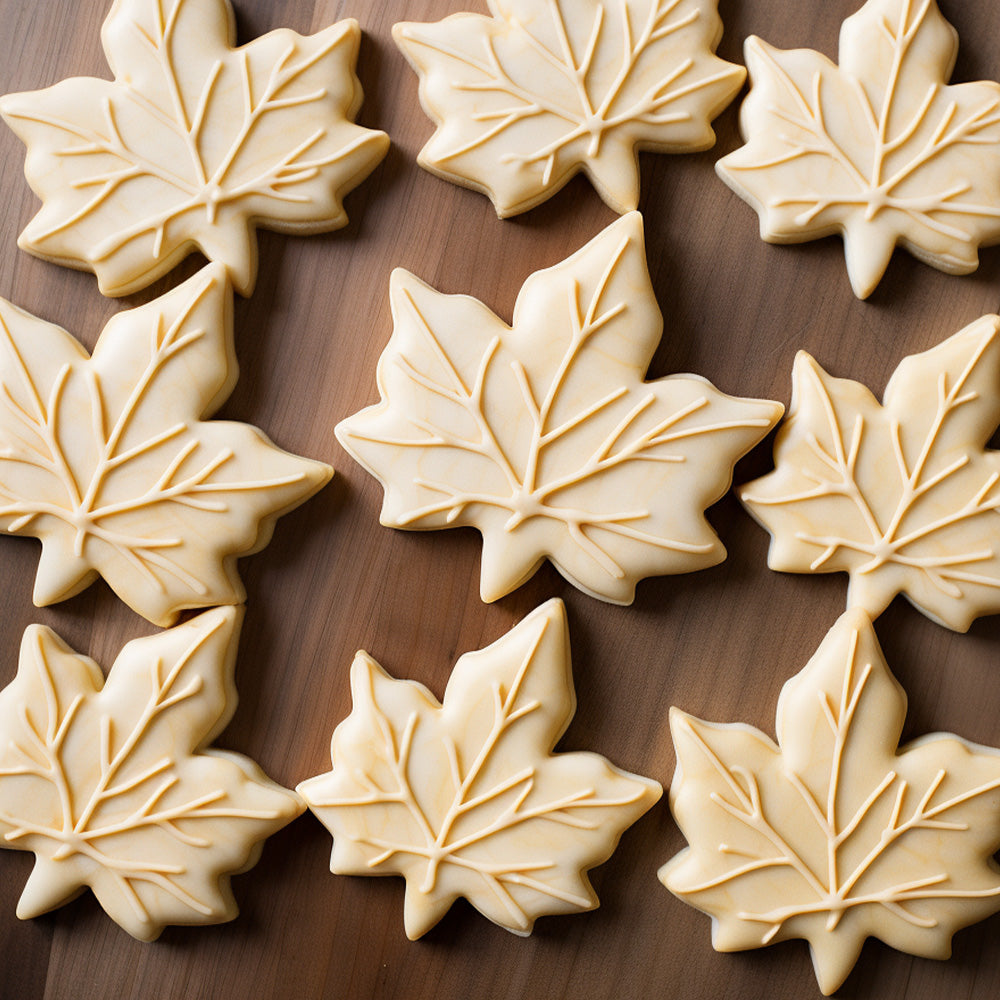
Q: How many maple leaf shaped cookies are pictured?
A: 9